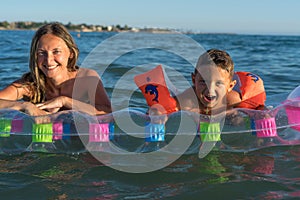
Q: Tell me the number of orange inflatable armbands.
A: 2